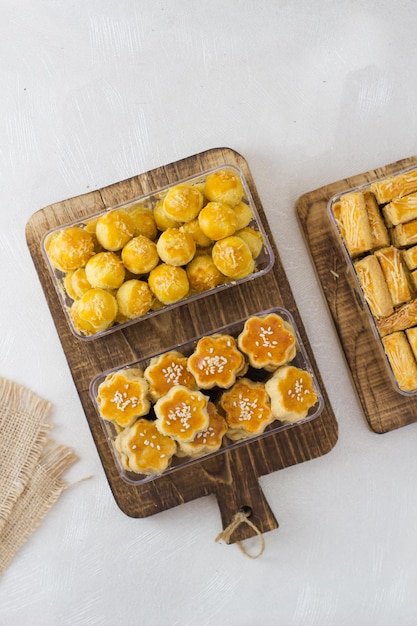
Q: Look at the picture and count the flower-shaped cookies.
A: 9